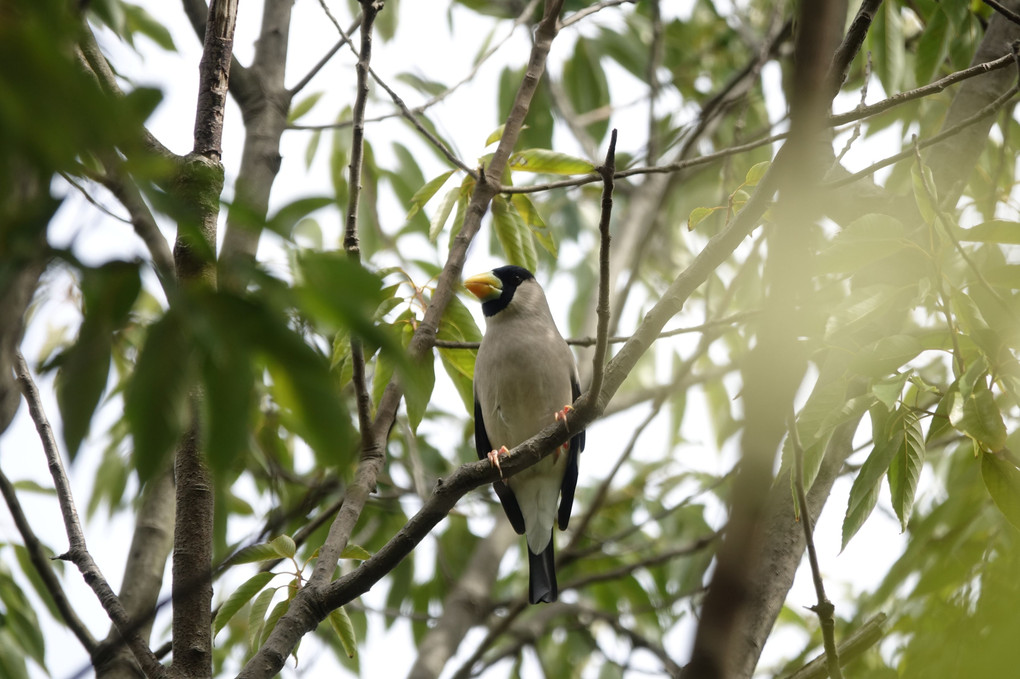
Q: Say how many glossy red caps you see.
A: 0